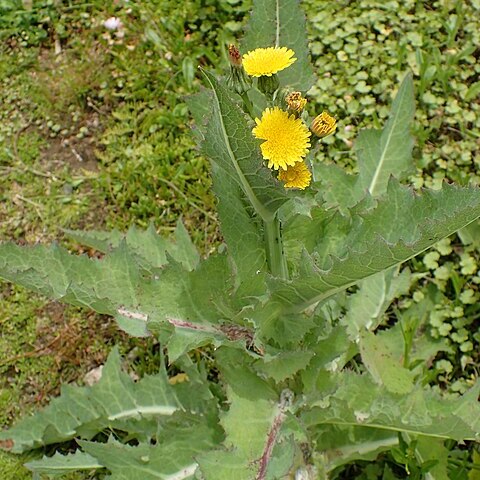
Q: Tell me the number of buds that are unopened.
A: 3